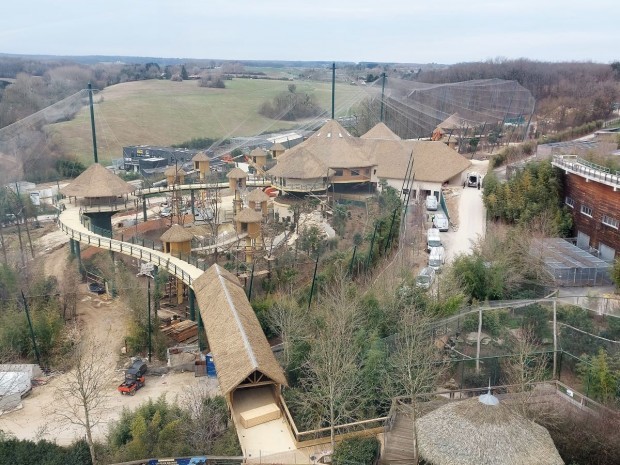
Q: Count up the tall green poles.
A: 3